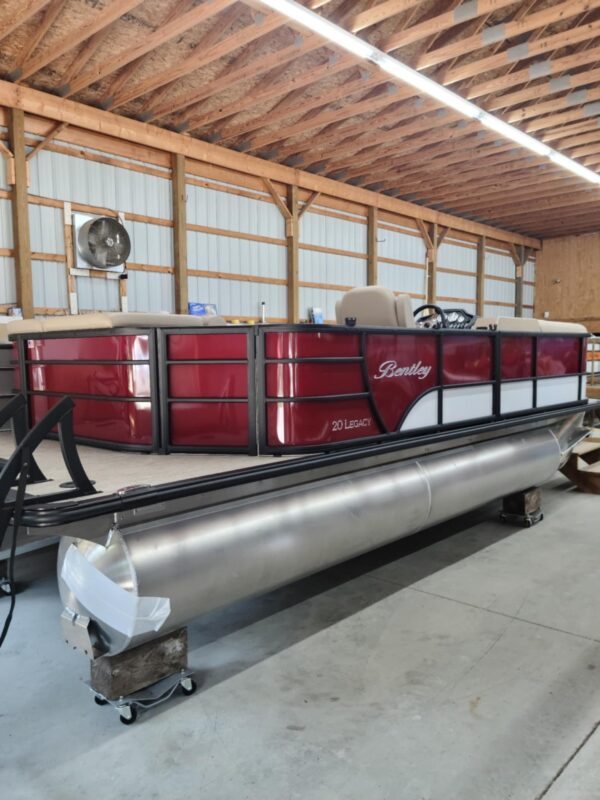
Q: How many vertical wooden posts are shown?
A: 7